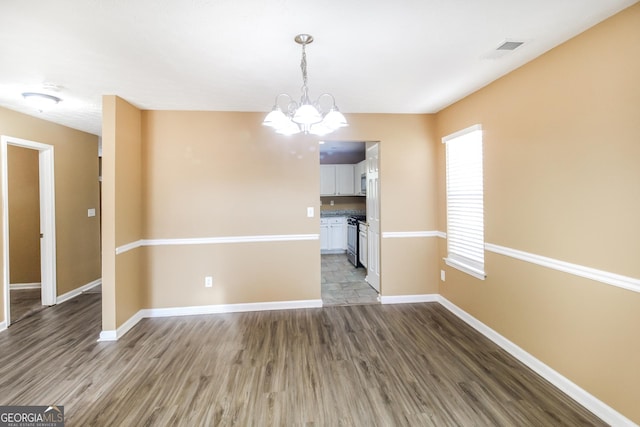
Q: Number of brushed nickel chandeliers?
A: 1